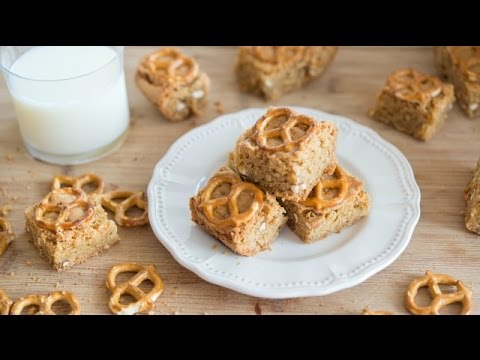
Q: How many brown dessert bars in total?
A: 9